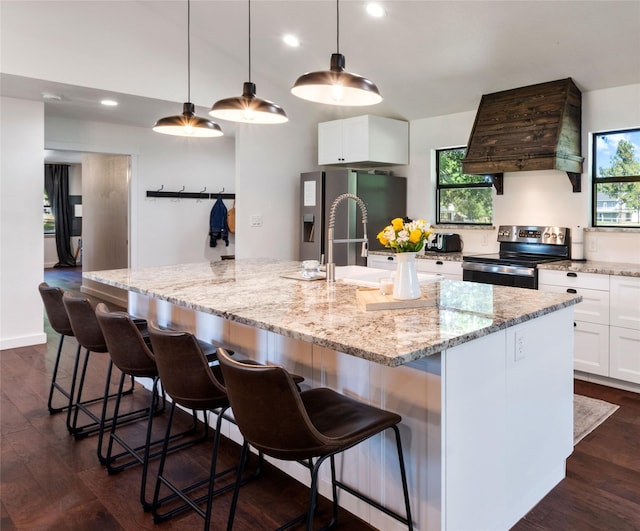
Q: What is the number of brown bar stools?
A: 5